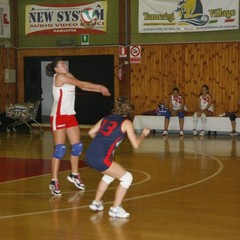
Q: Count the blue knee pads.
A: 4